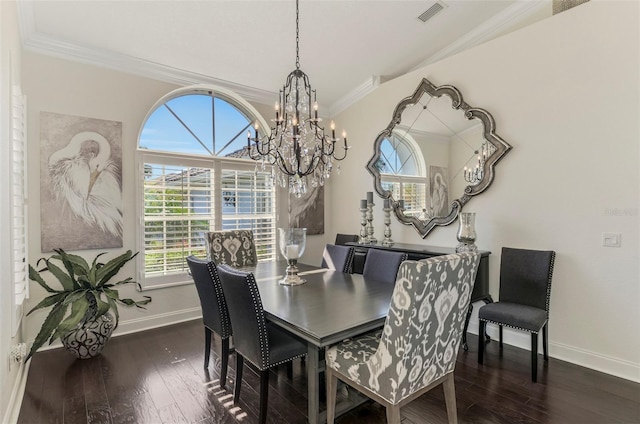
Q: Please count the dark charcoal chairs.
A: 6